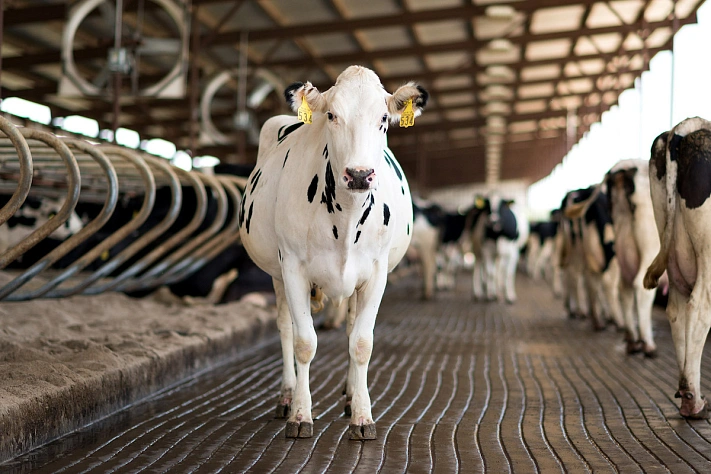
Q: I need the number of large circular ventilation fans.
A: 2